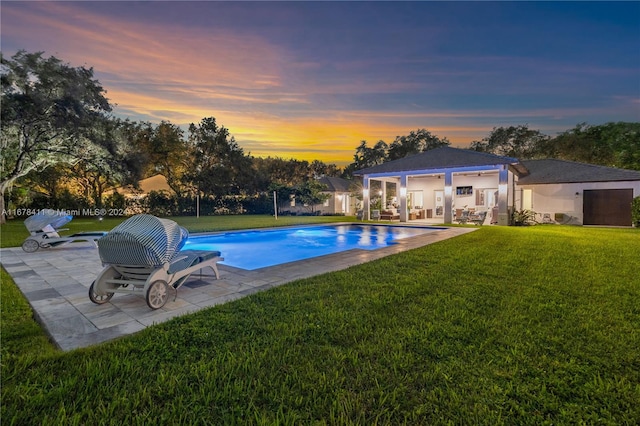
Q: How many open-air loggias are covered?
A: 1